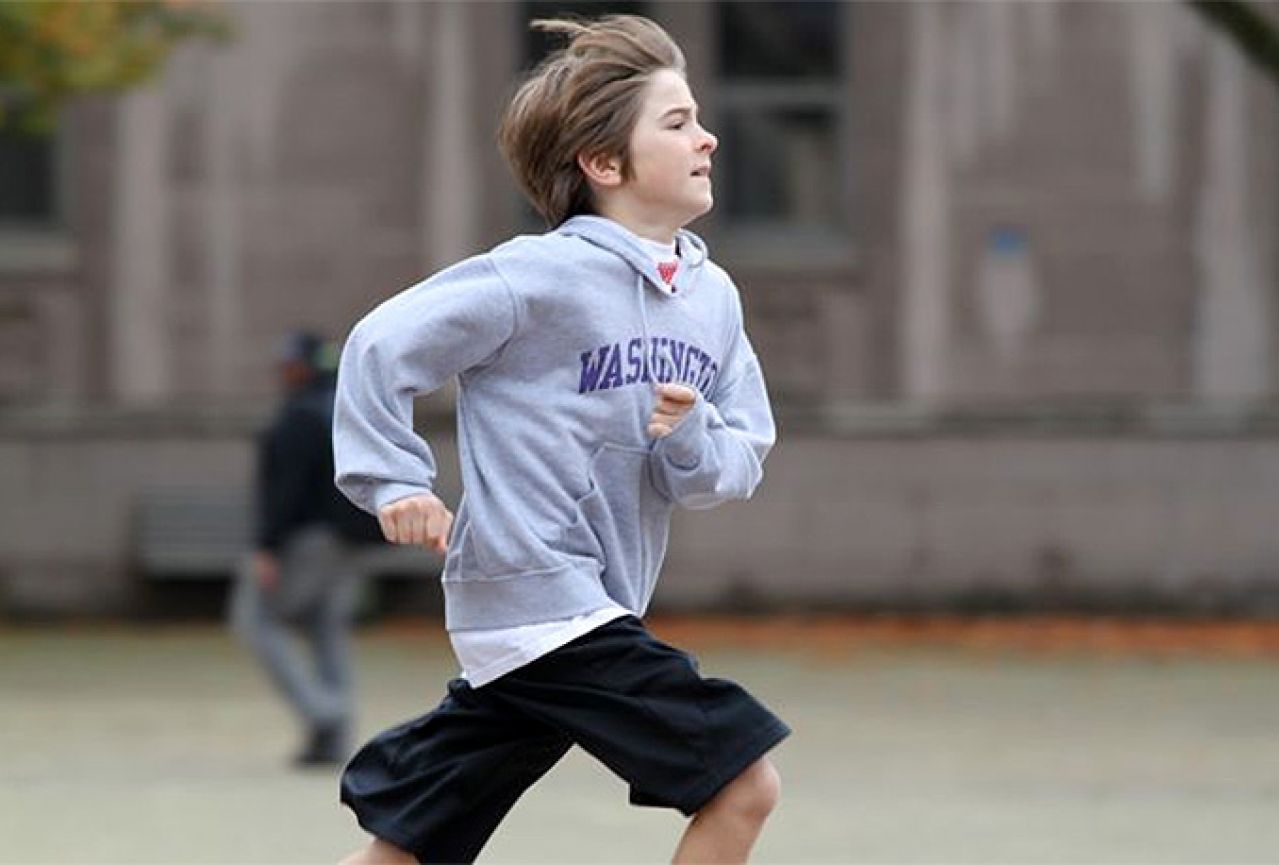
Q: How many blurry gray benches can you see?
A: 1